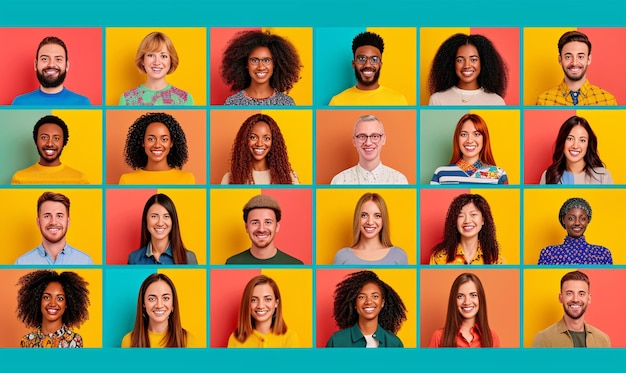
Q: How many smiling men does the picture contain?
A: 8